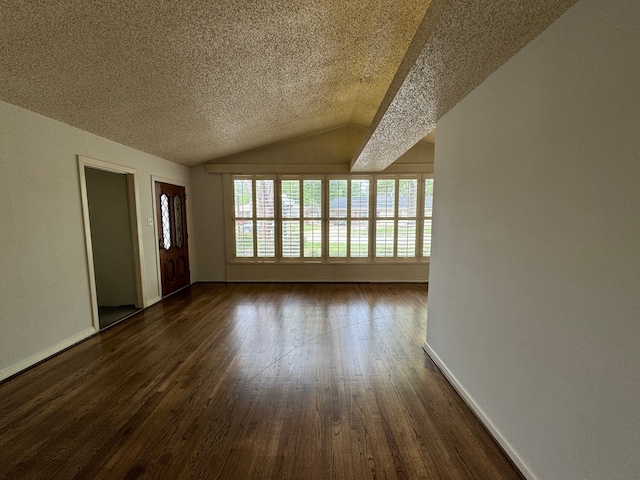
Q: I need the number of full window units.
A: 4